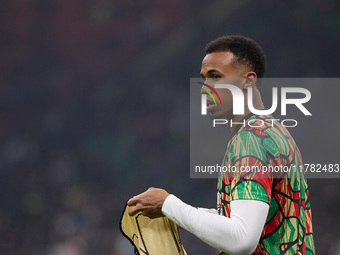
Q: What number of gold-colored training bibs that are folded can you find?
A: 1